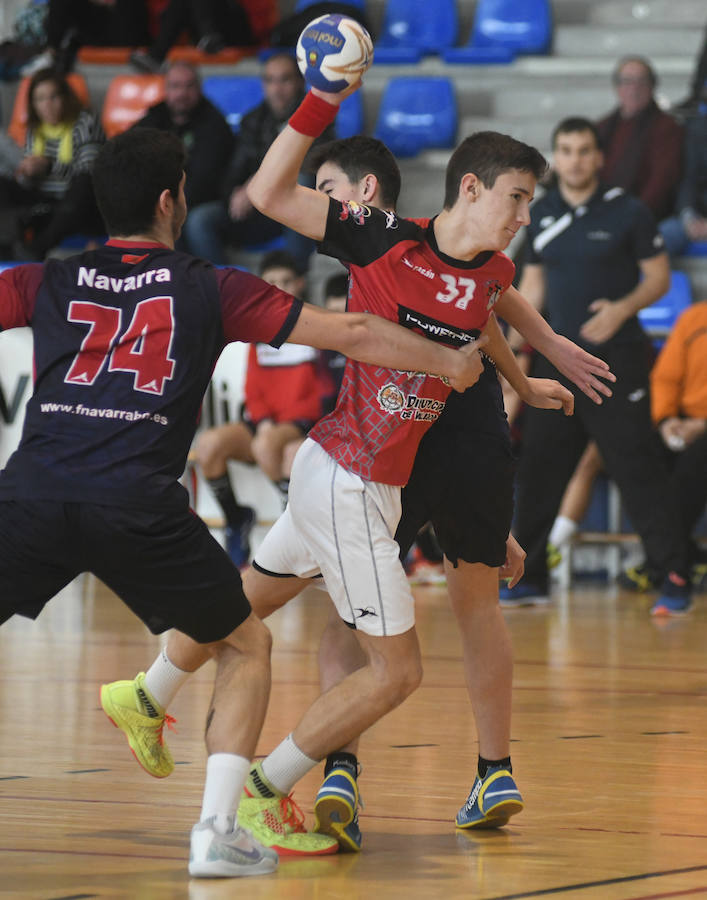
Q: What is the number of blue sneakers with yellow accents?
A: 2